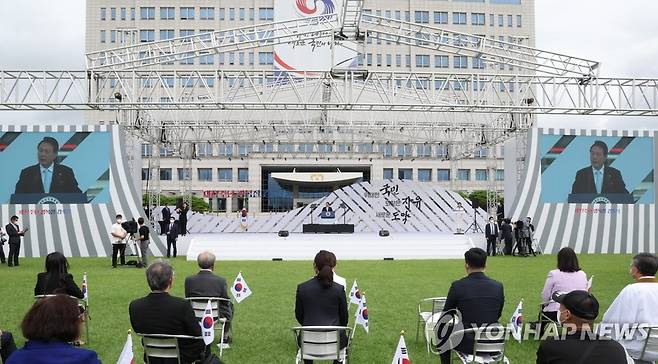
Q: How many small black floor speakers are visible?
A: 2